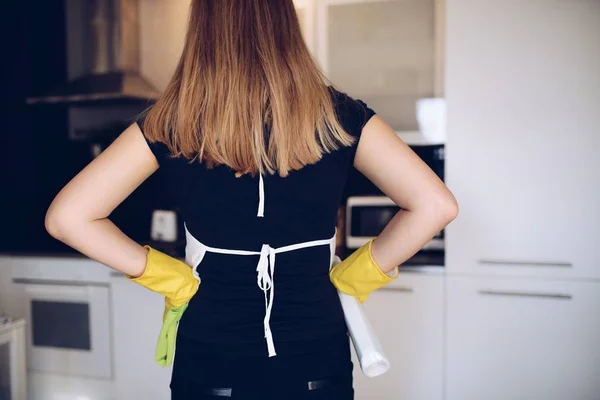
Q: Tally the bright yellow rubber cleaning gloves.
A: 2